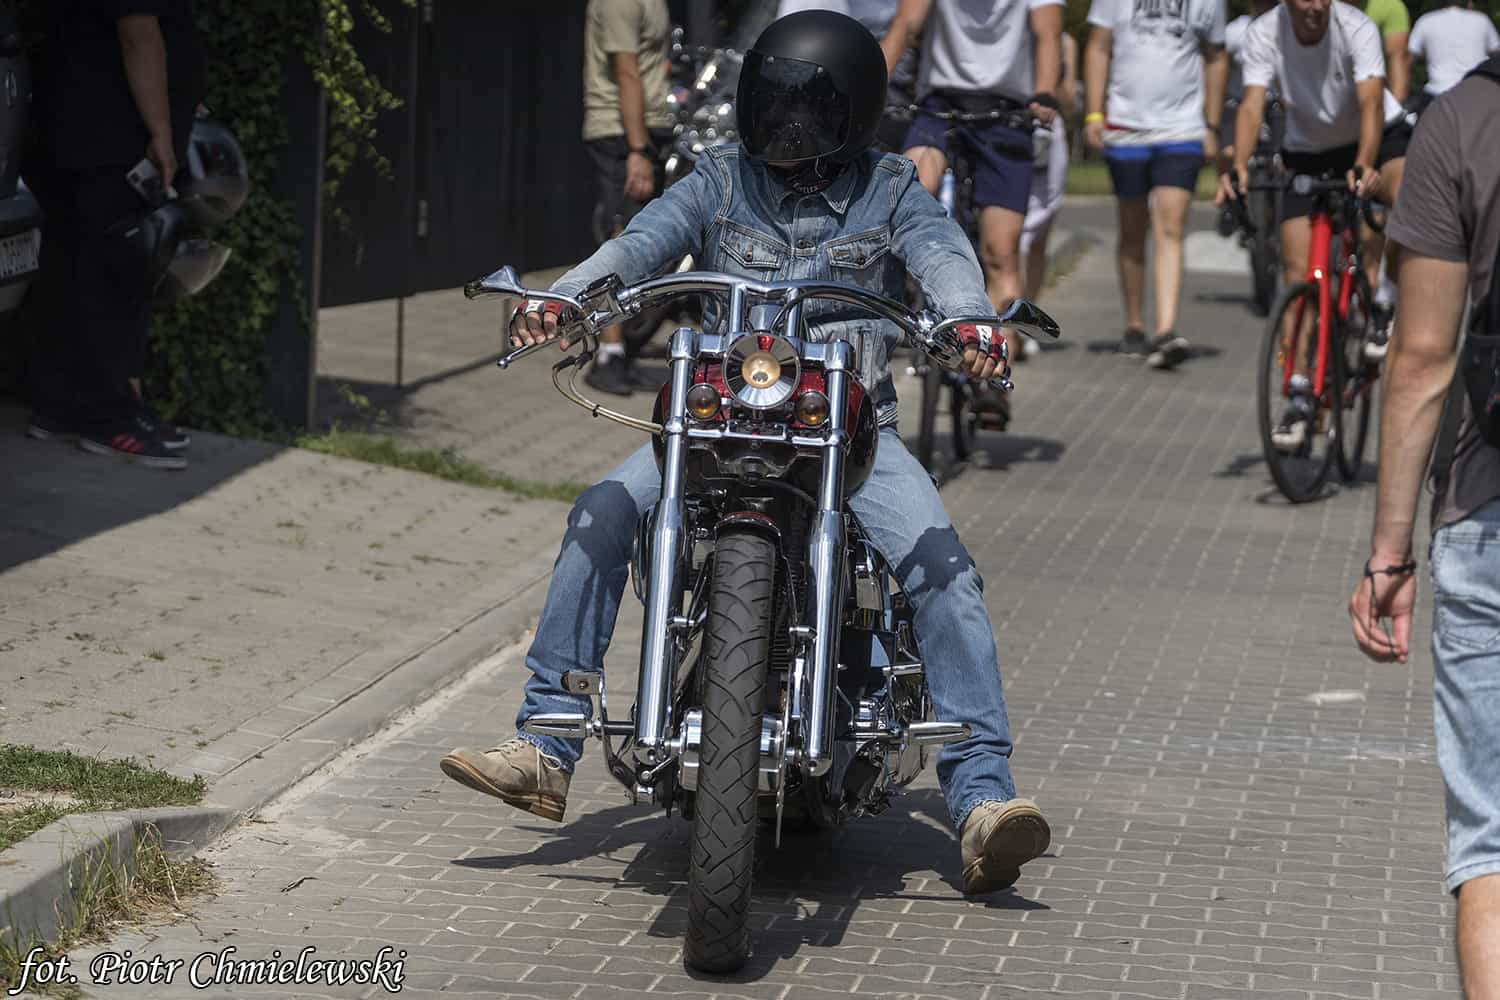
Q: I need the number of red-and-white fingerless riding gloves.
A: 2